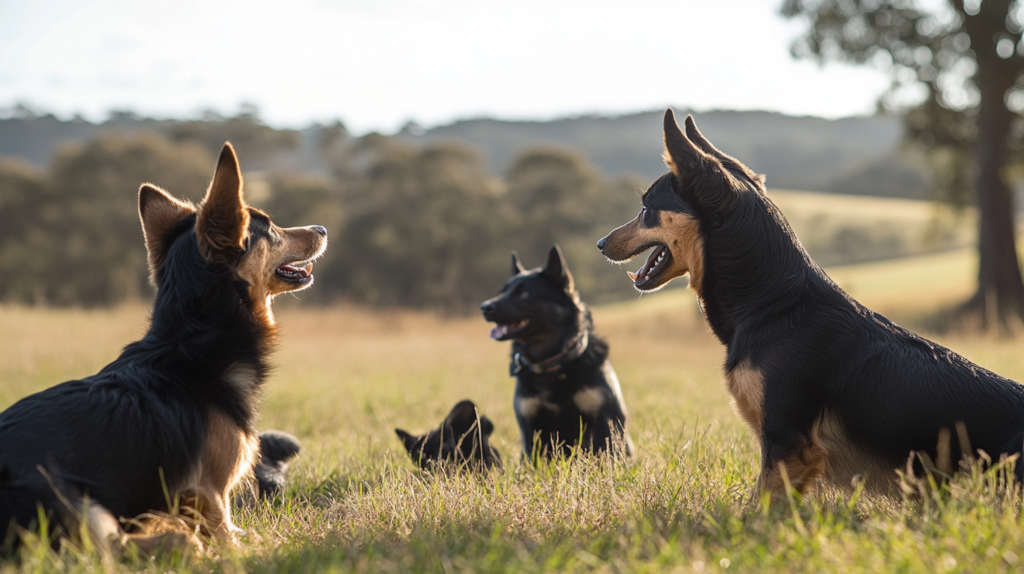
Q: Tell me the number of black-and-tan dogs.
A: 2